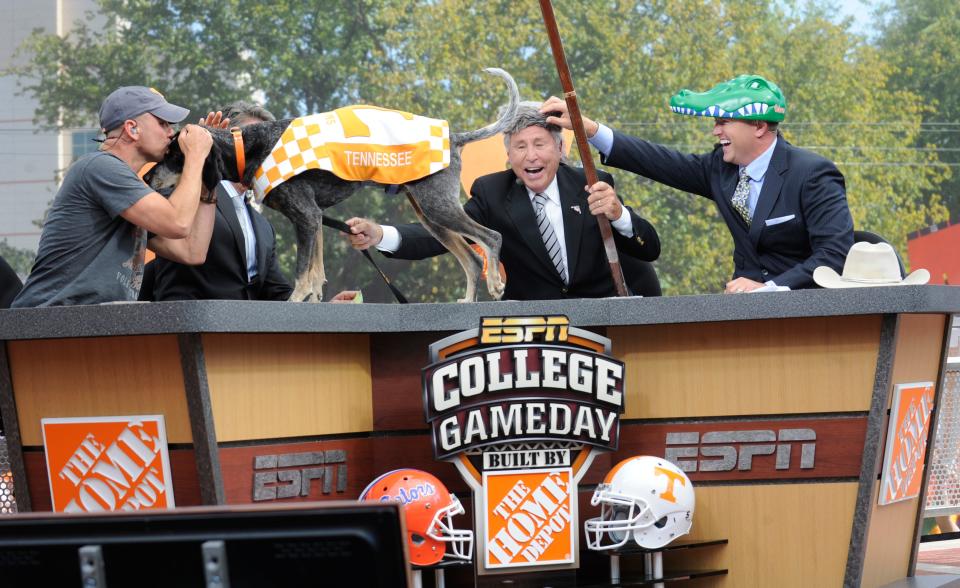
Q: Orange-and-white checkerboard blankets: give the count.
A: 1